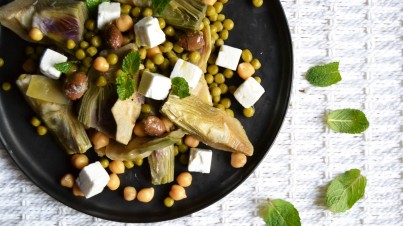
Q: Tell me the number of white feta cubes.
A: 9